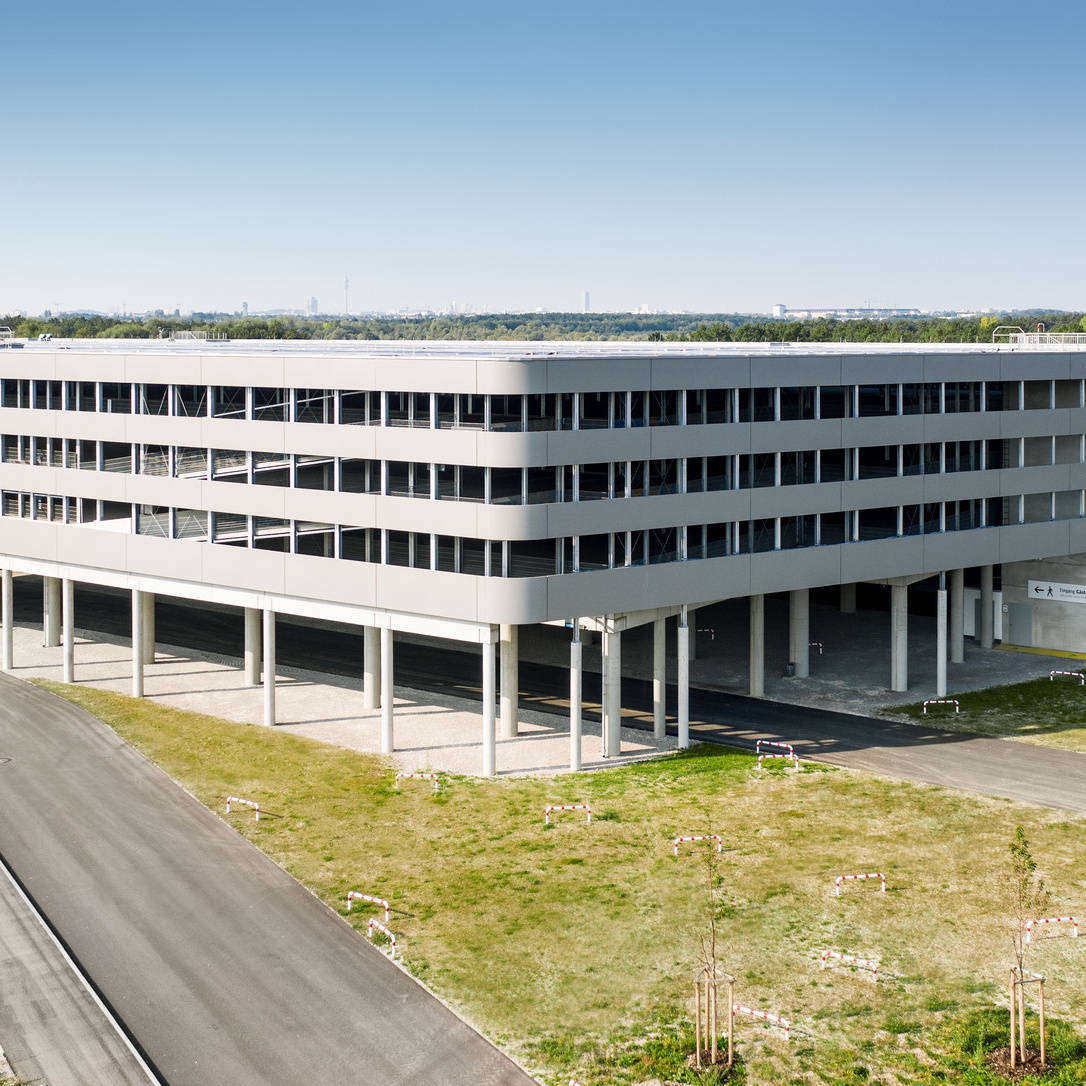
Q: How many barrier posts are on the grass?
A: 14